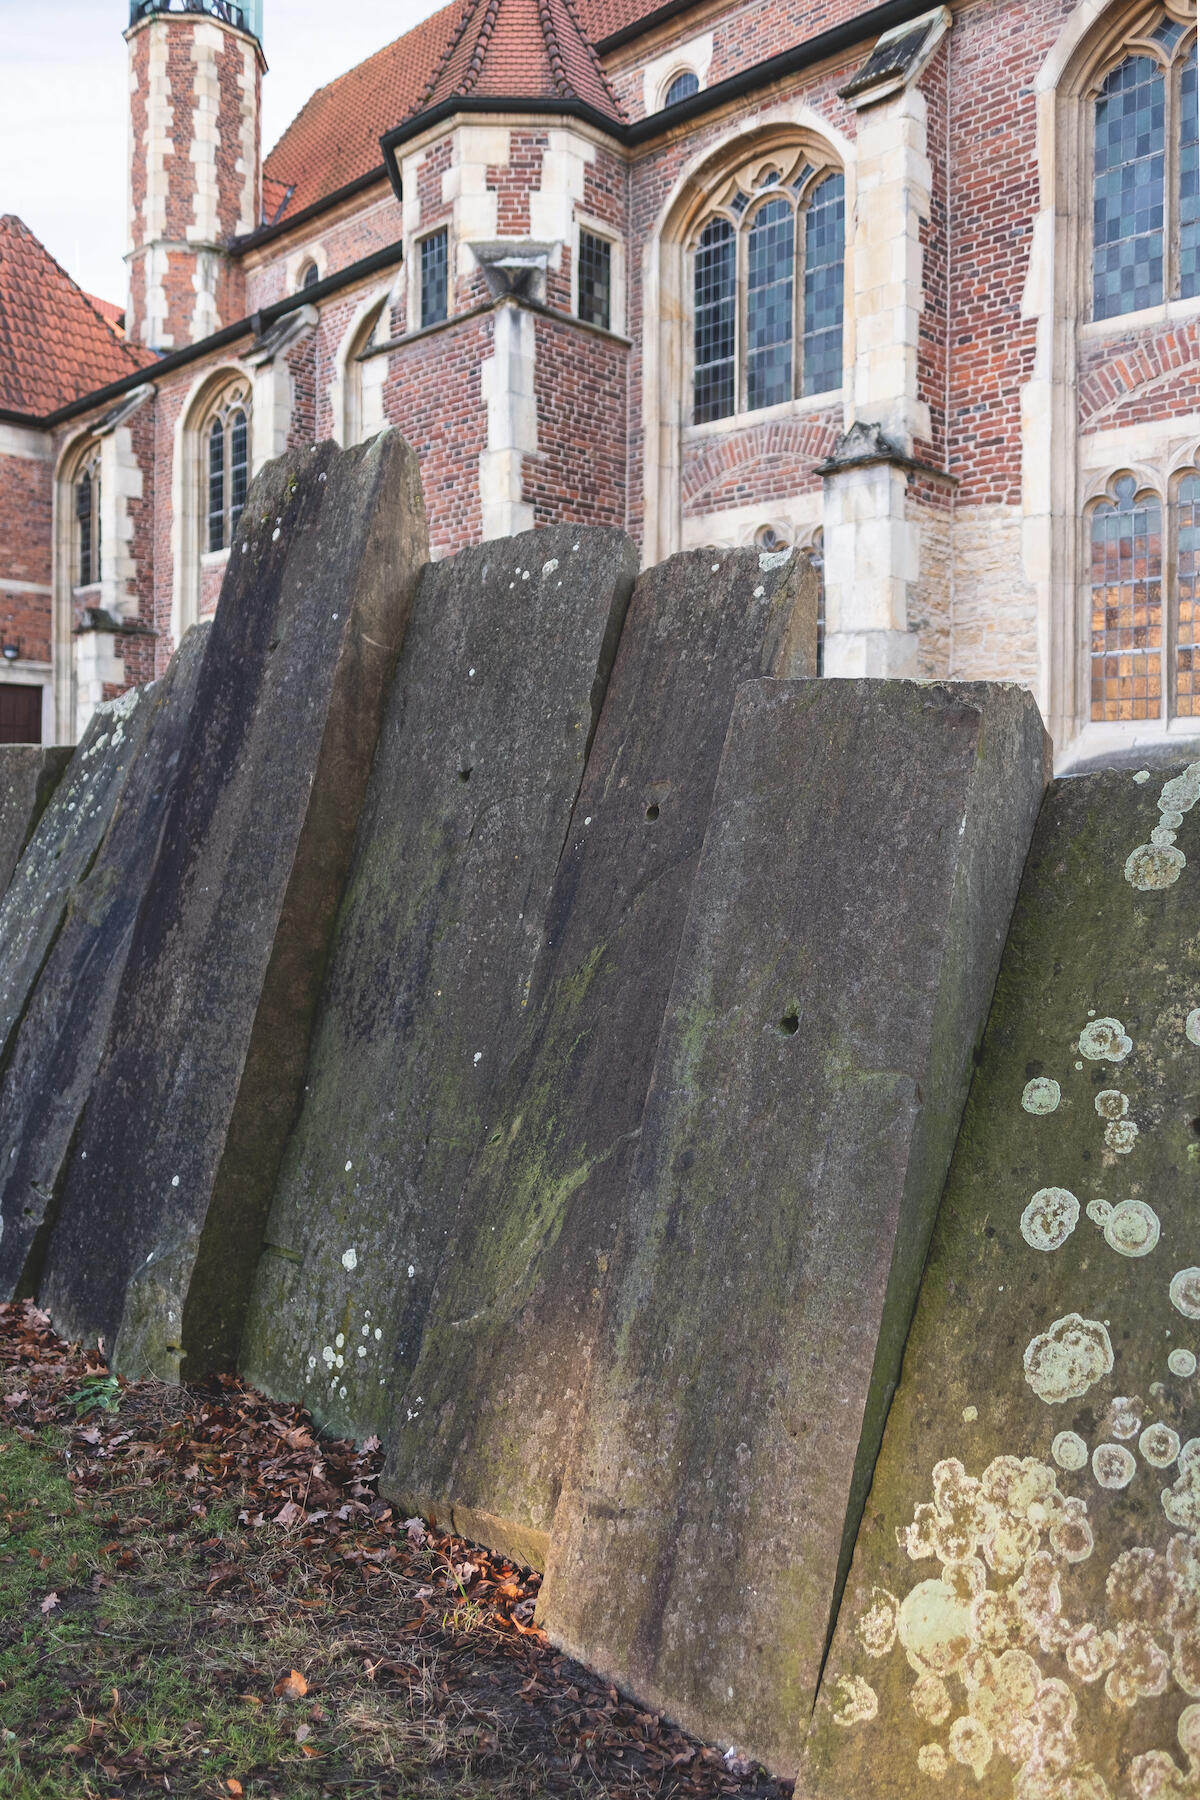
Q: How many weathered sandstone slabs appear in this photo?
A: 8